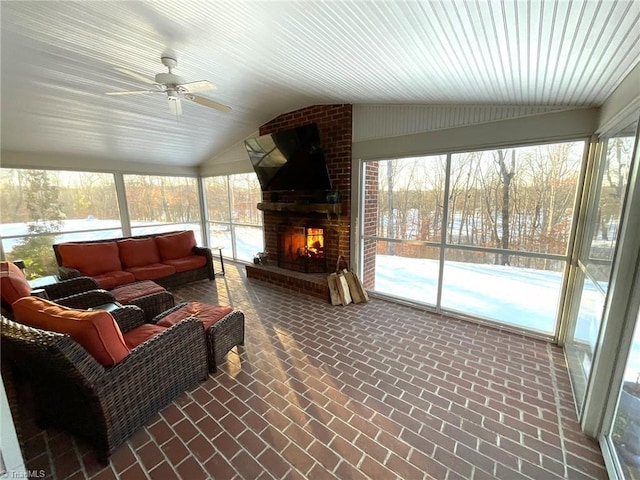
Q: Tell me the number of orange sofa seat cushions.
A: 3